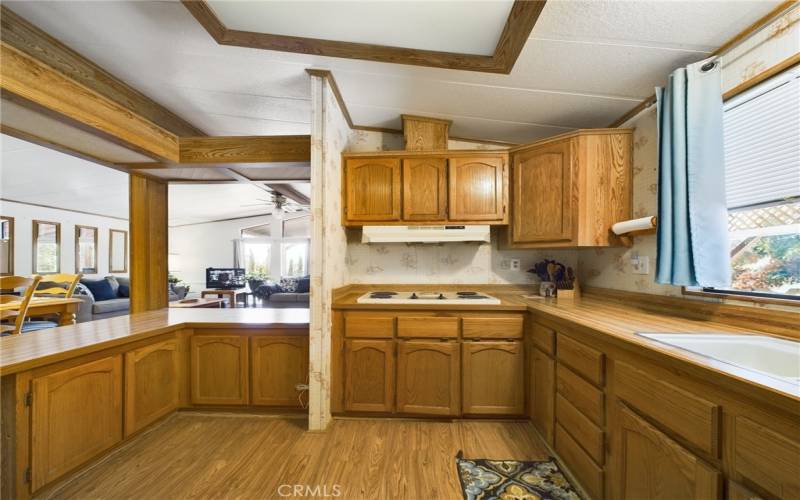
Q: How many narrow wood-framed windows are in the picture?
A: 4